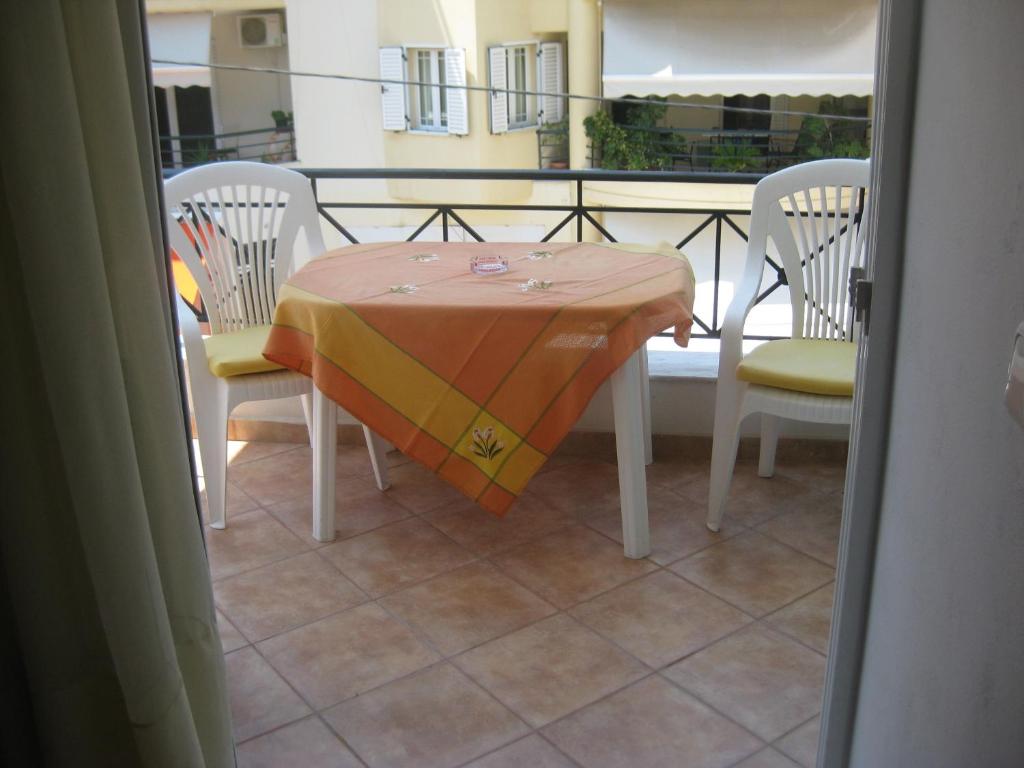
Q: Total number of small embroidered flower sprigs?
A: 5